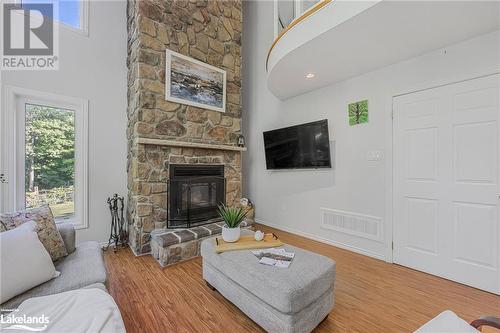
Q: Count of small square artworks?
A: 1